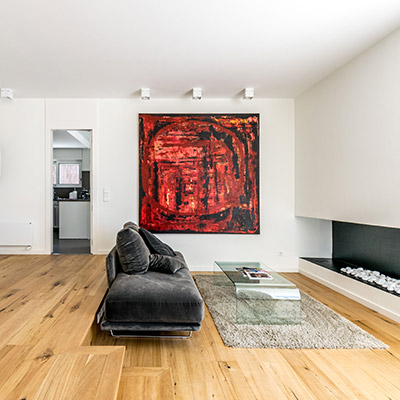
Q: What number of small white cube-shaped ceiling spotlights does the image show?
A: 4